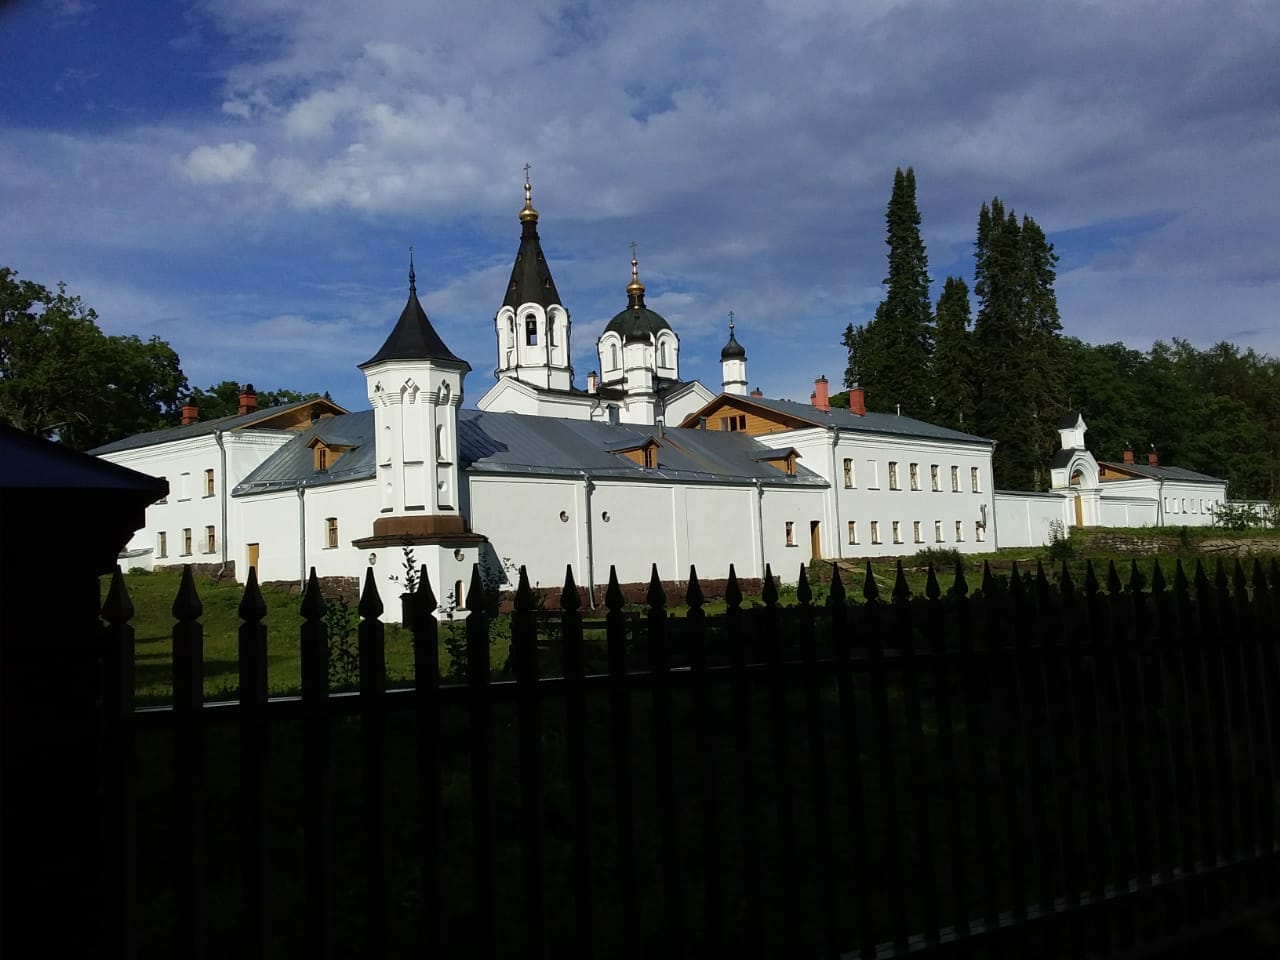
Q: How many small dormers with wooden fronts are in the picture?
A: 3